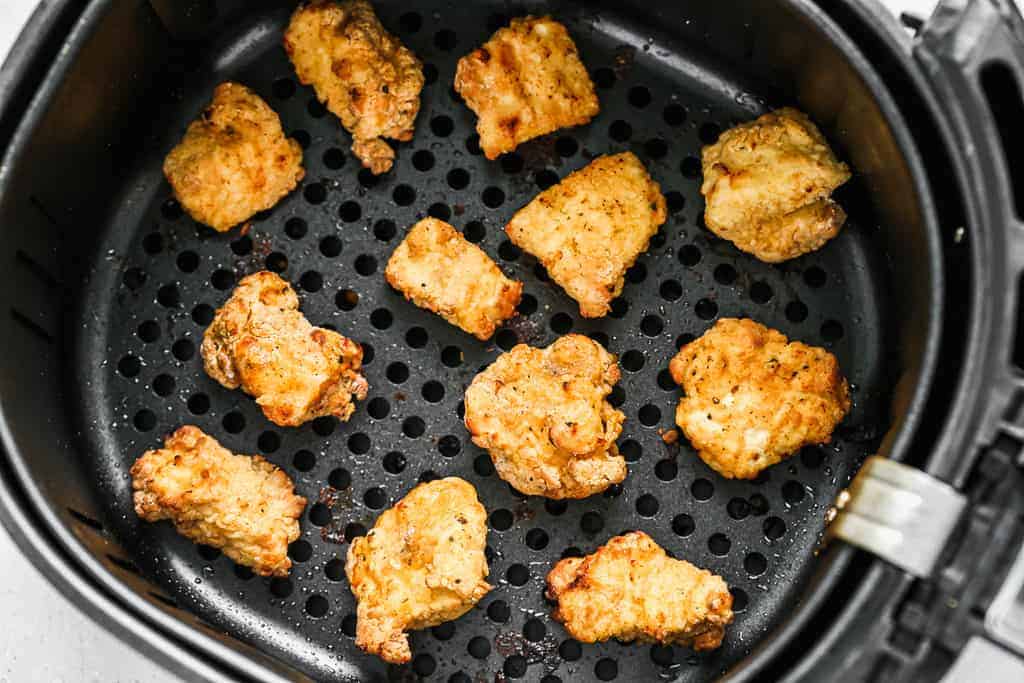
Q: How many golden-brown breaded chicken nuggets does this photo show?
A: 12